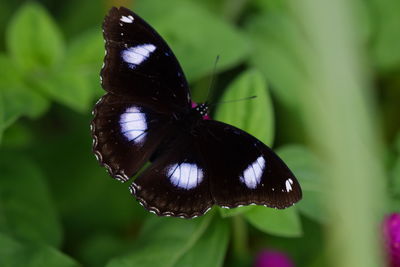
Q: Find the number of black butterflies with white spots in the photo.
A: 1